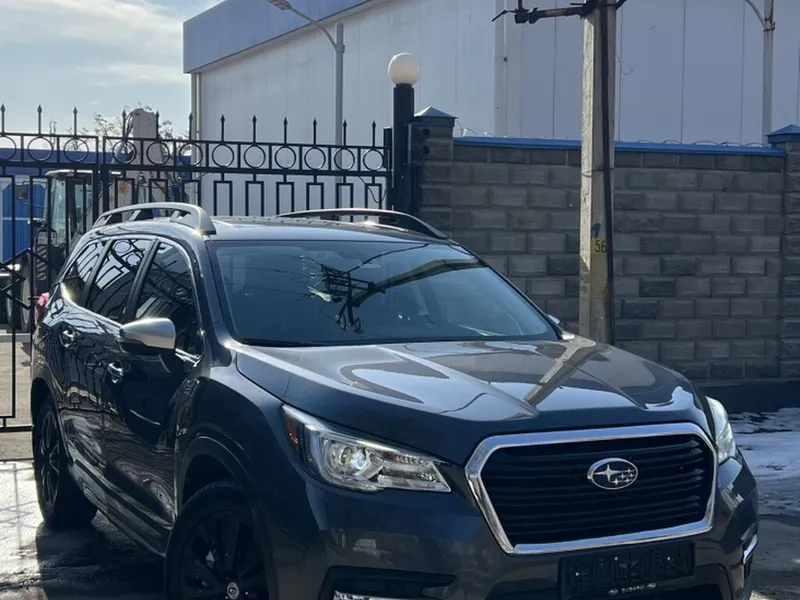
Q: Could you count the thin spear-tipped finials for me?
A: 12